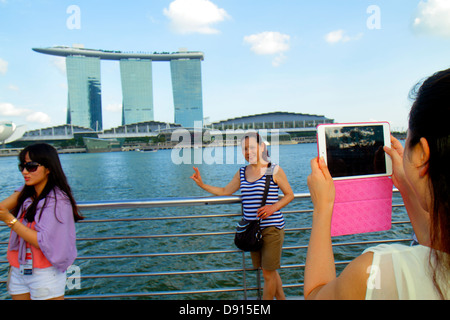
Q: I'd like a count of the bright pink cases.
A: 1